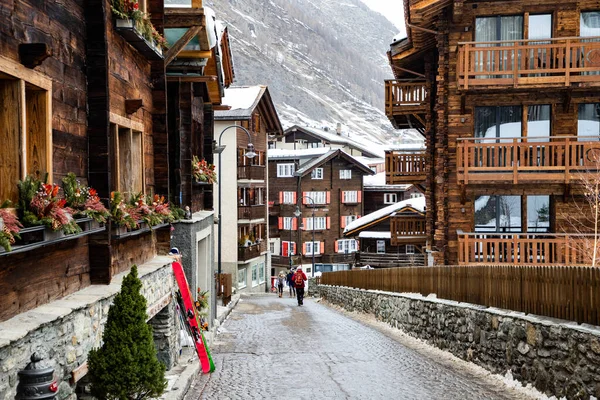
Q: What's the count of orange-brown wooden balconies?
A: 6